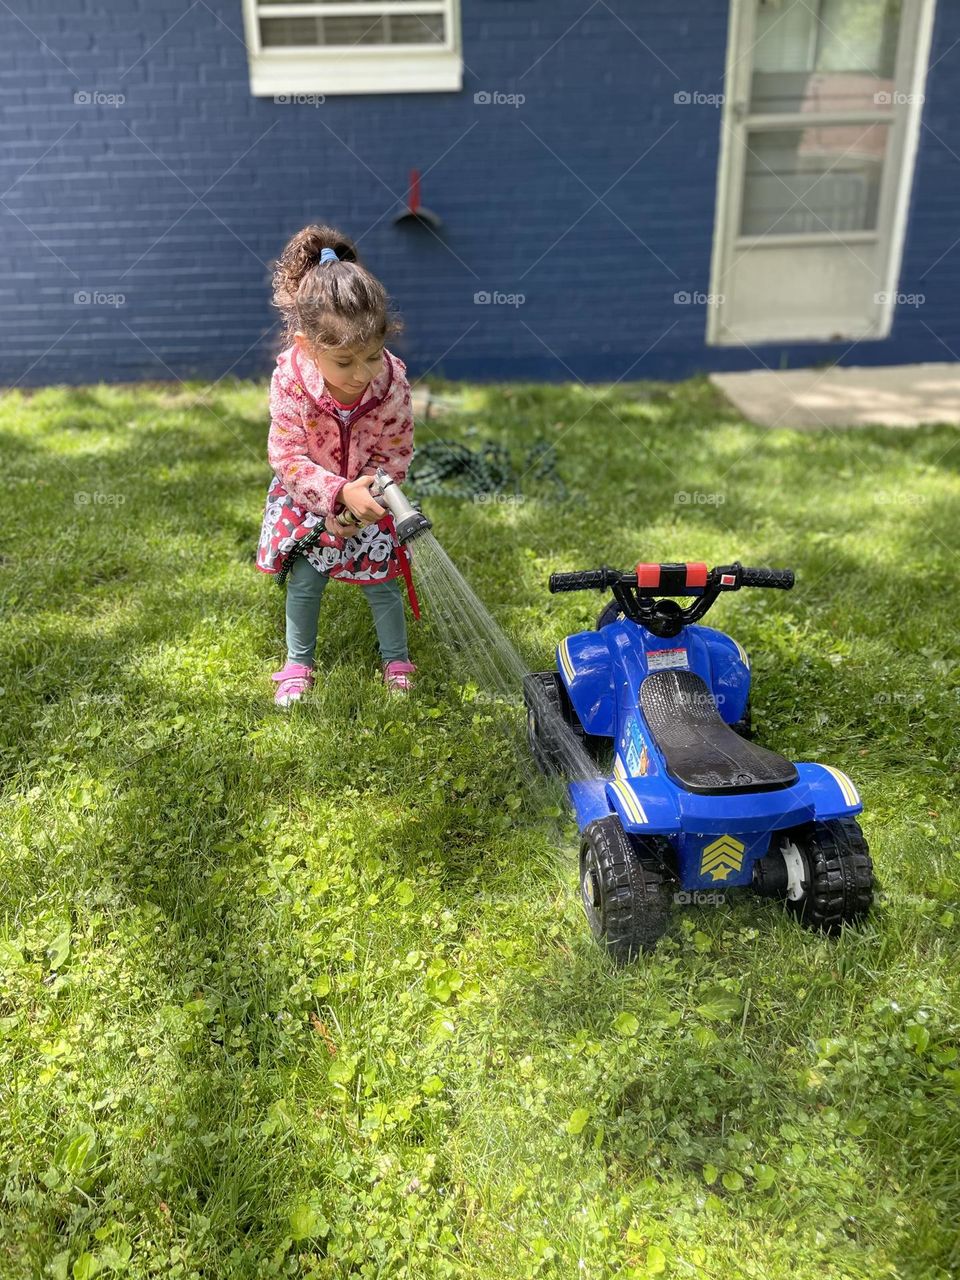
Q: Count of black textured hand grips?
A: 2